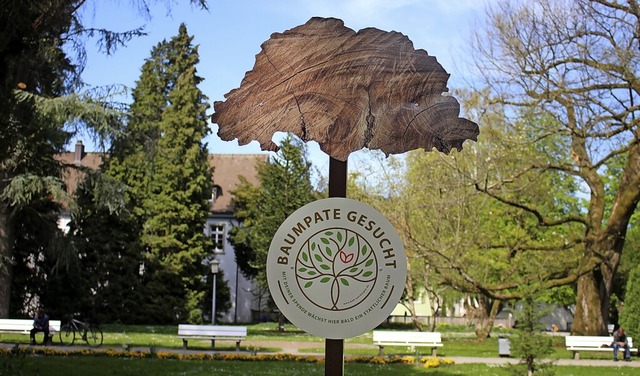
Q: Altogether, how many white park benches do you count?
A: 4